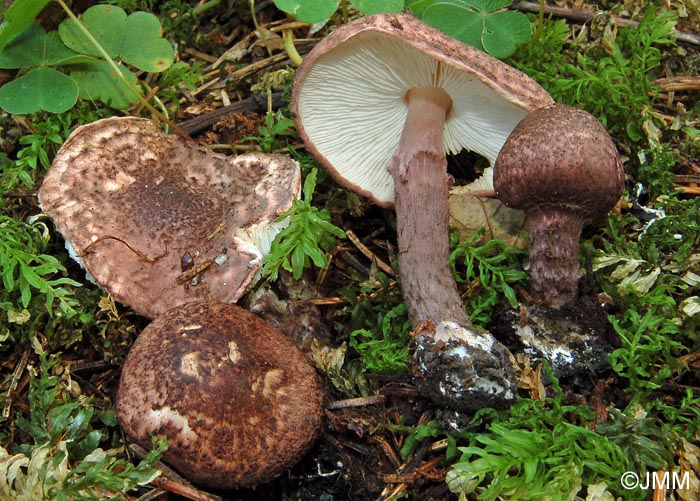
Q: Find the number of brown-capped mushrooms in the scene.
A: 4